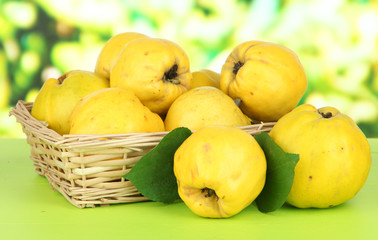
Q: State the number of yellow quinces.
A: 9